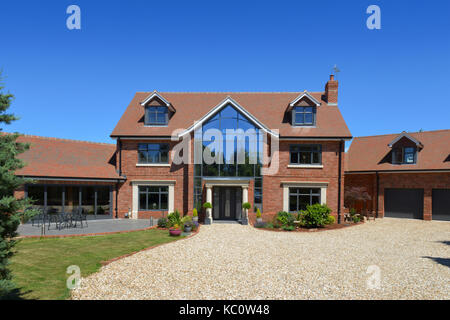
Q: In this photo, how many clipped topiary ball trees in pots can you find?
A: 2